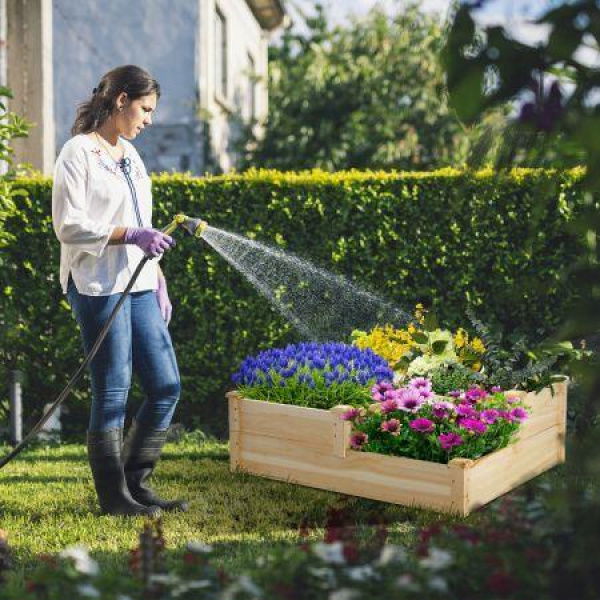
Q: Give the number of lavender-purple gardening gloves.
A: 2